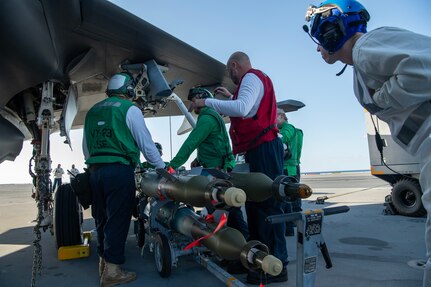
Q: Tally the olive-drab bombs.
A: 3